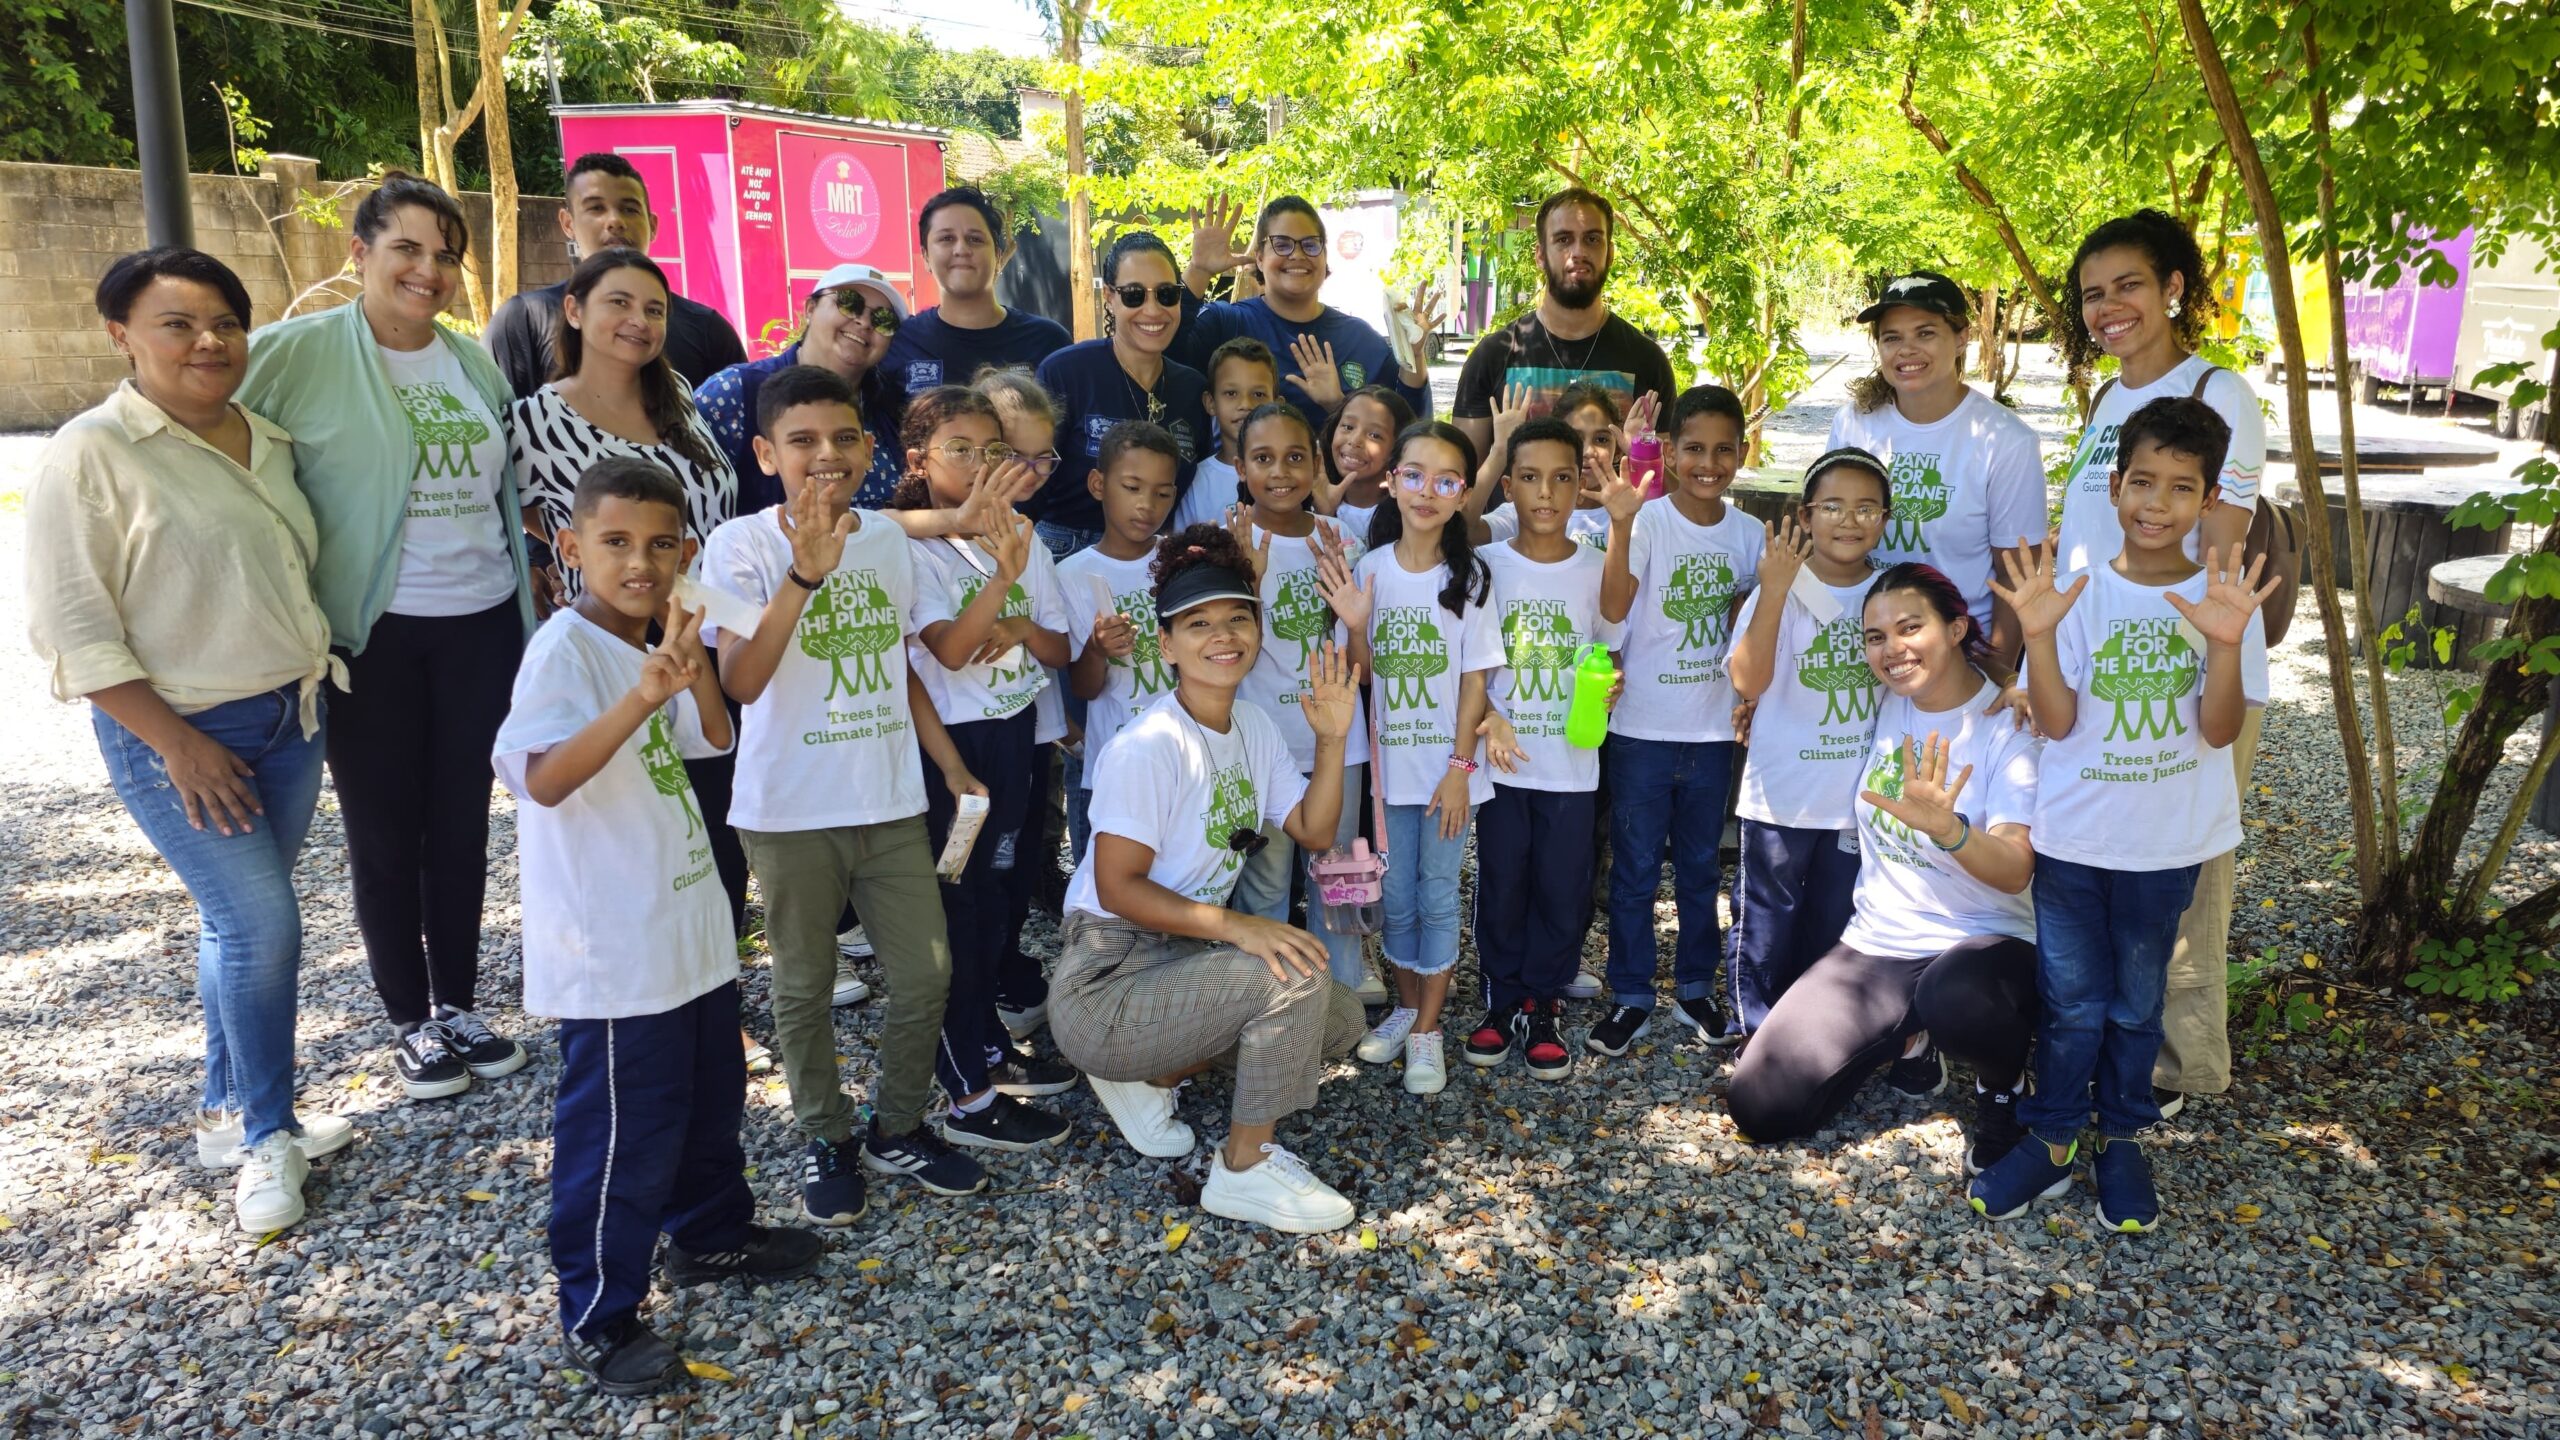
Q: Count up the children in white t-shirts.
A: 14